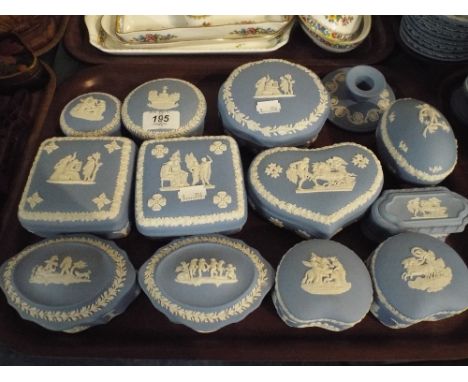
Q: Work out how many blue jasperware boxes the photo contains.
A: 12